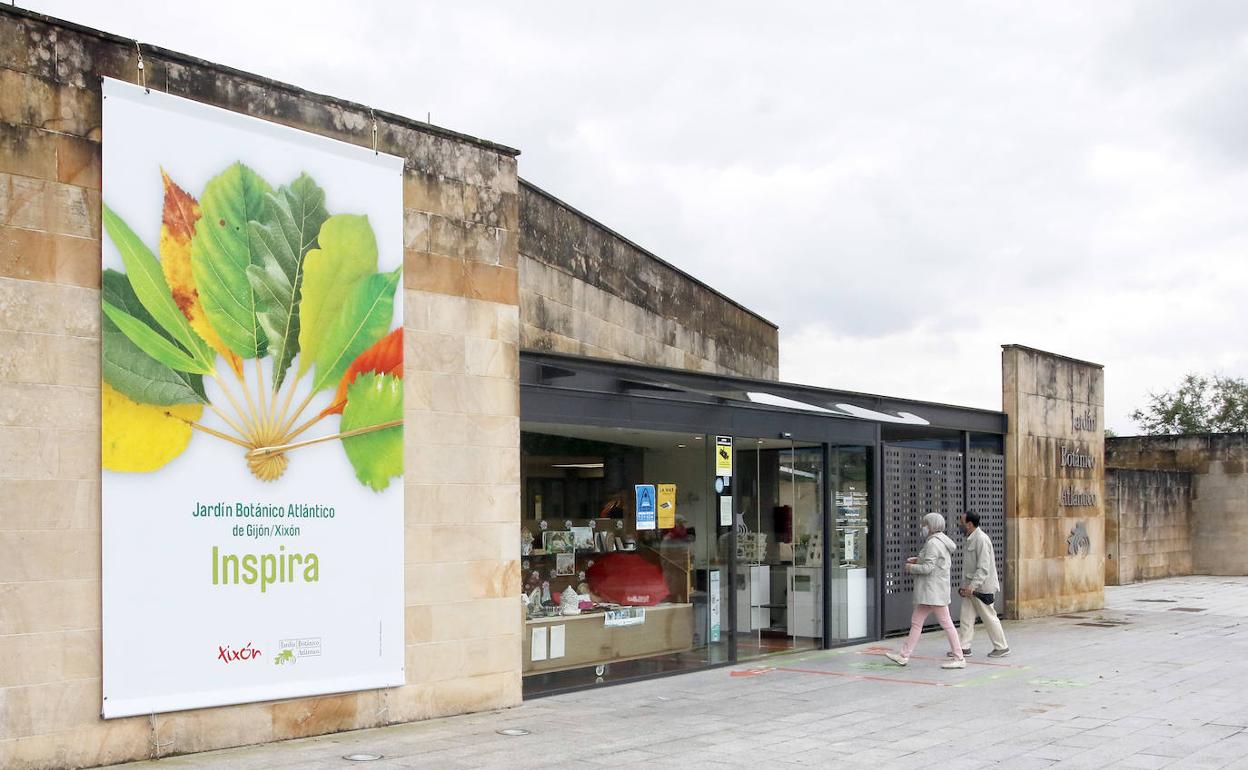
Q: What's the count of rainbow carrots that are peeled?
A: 0